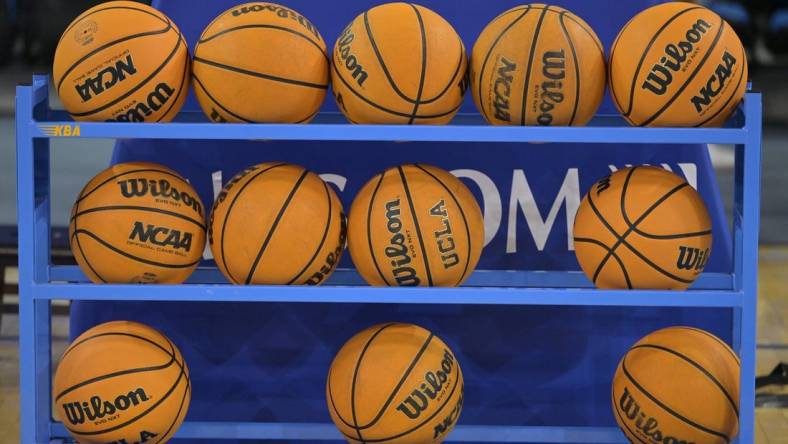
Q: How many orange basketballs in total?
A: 12